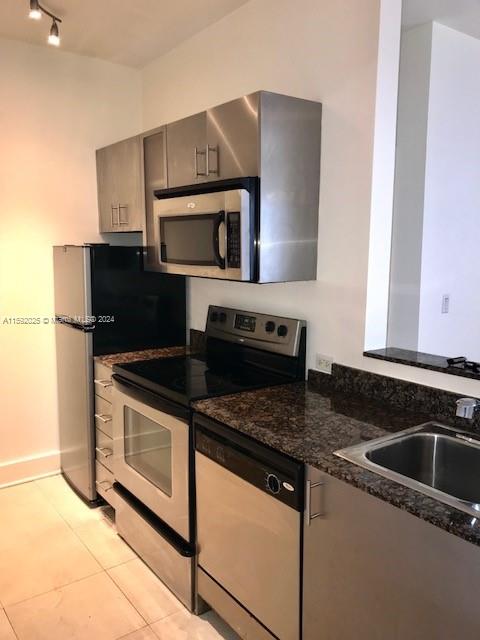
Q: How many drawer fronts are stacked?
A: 4